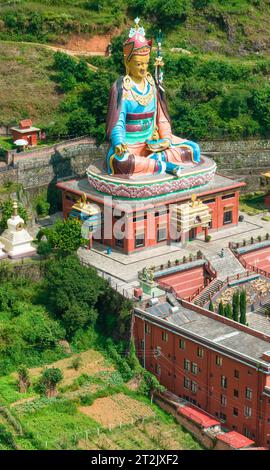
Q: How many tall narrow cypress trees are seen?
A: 5